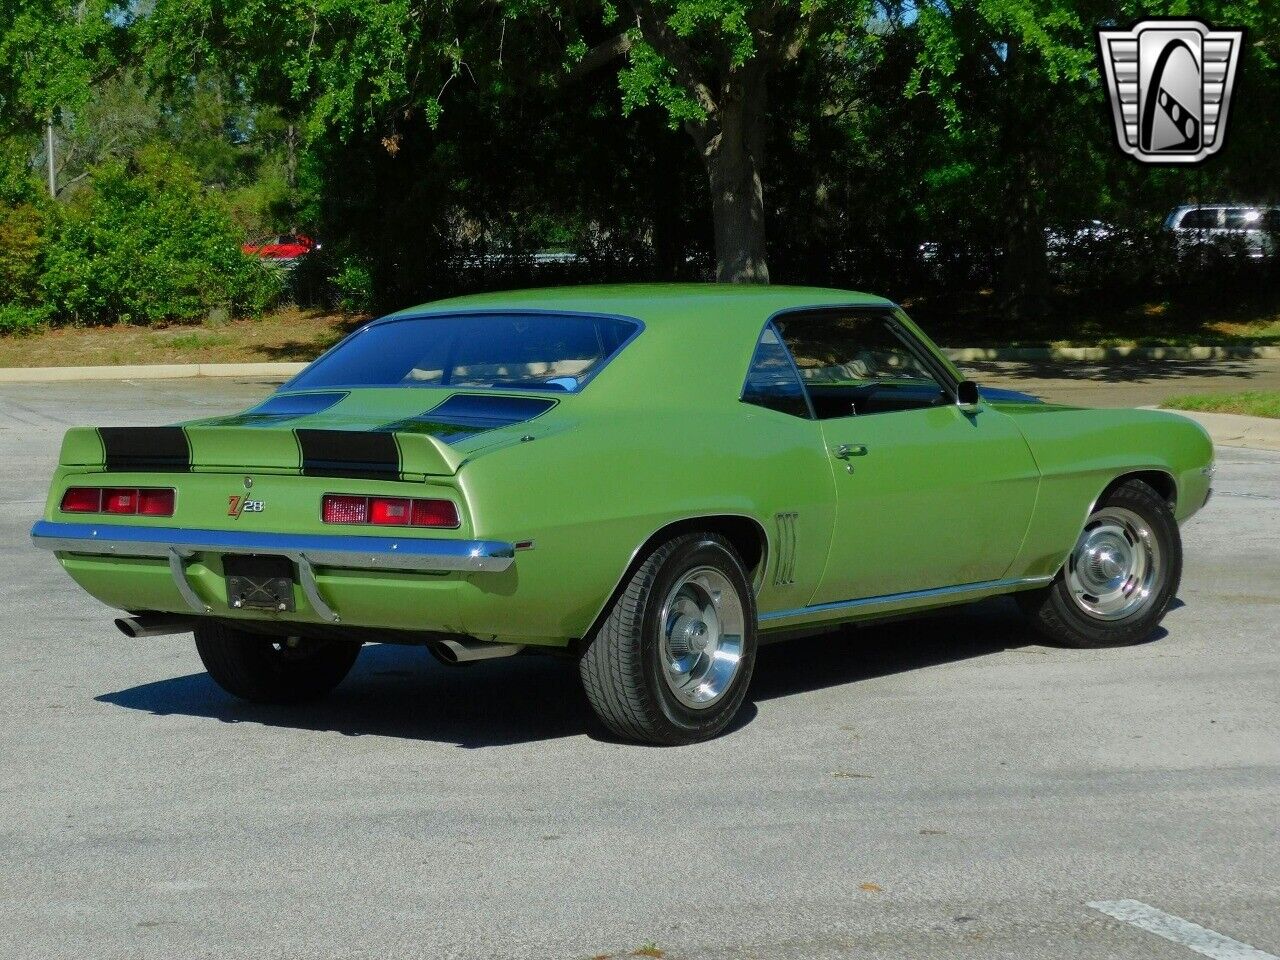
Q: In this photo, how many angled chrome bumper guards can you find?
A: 2